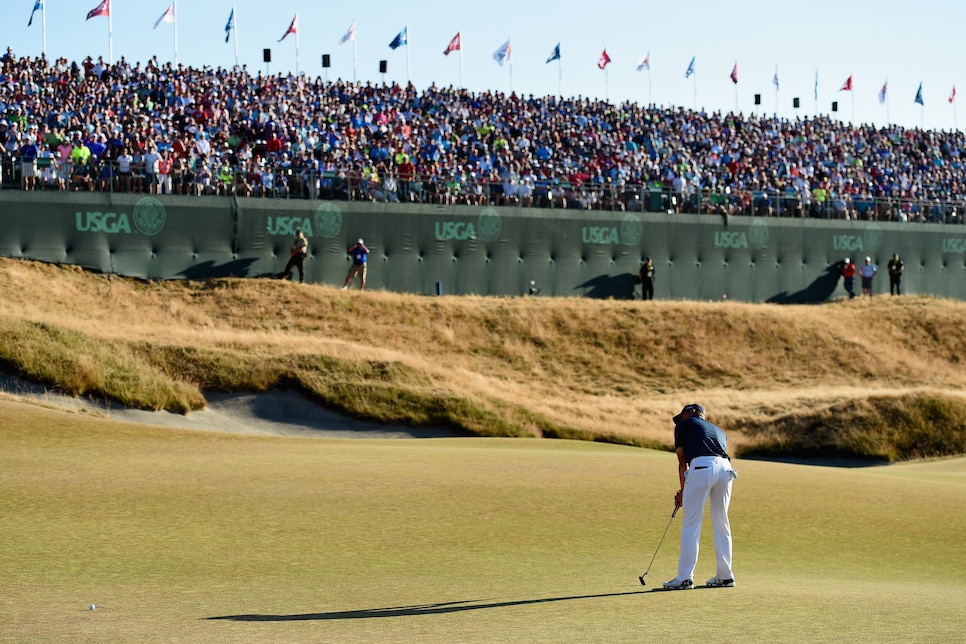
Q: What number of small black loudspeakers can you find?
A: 6